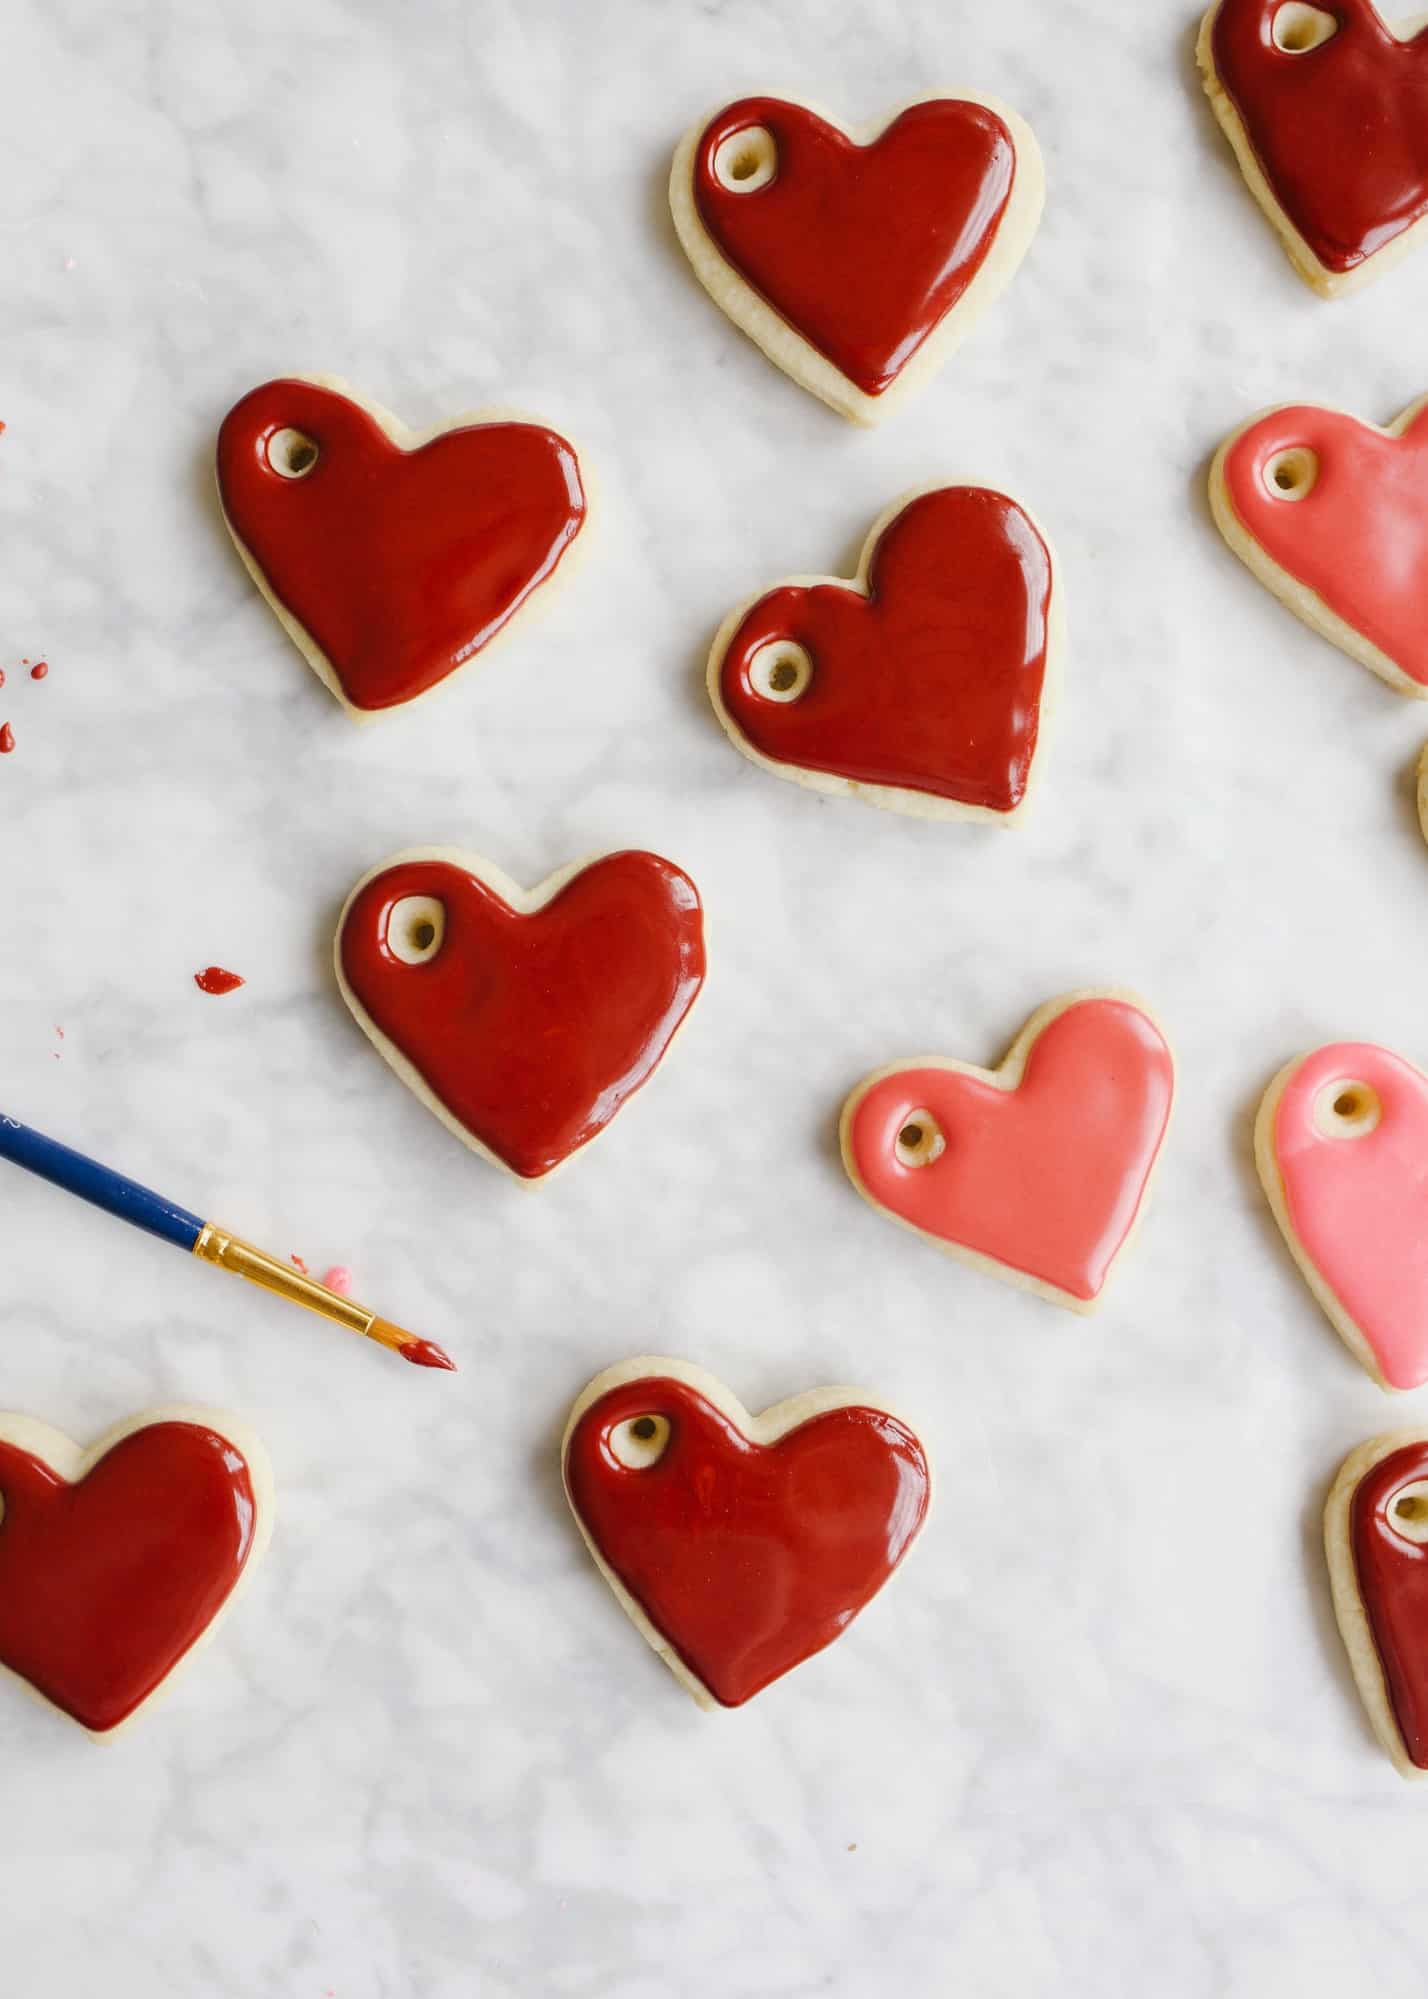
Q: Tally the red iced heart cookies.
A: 8